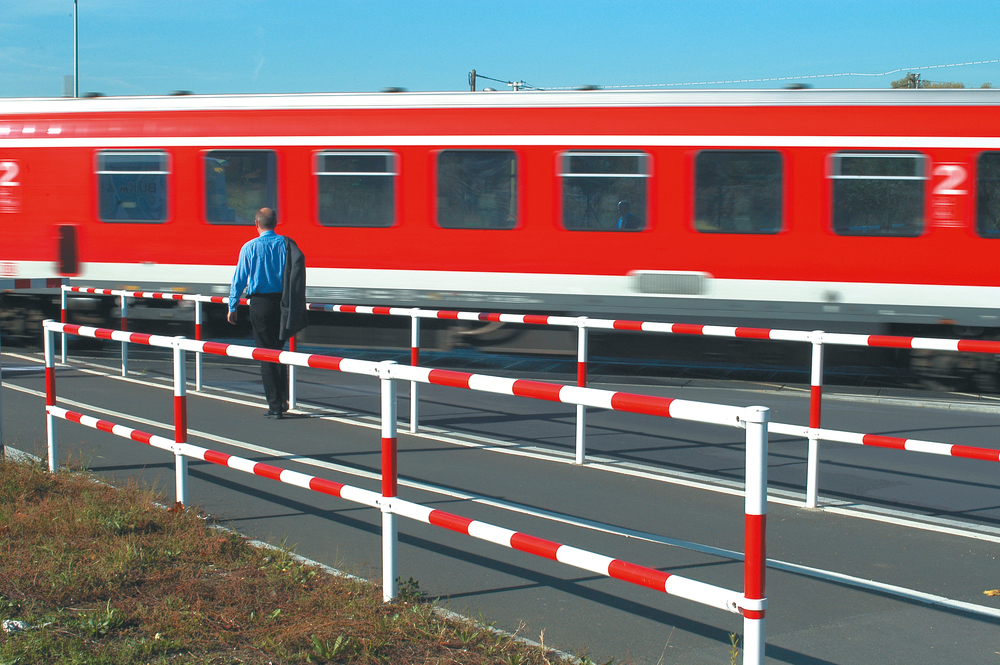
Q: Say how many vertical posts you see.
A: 11